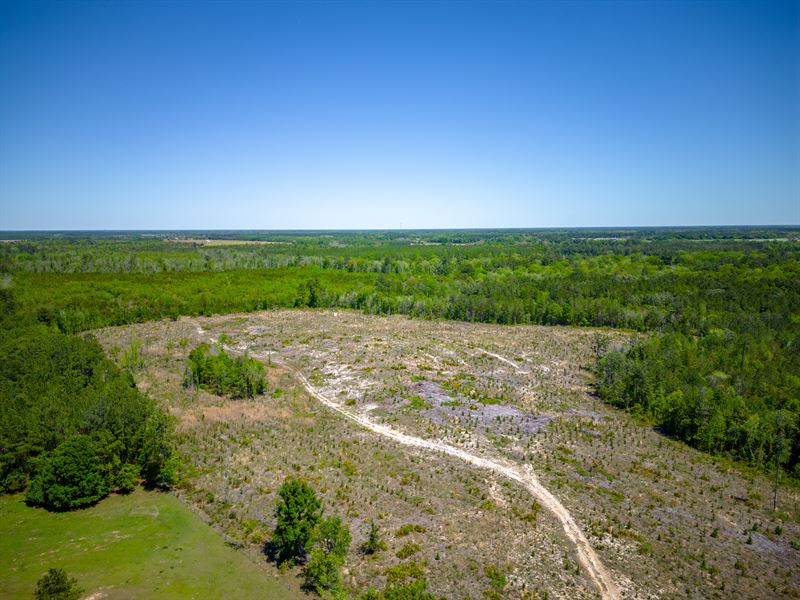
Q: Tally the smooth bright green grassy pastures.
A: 1